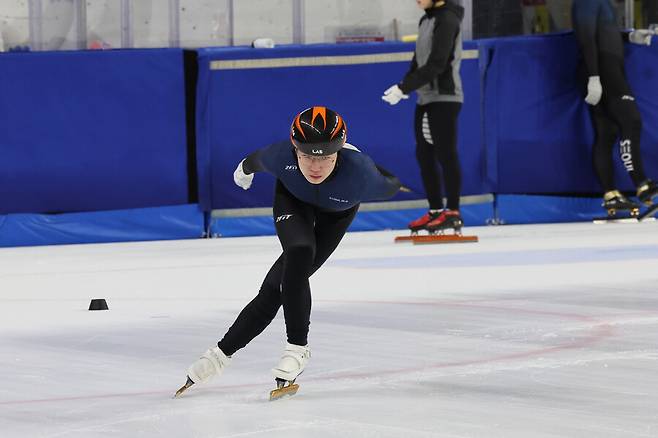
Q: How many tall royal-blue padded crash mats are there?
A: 3